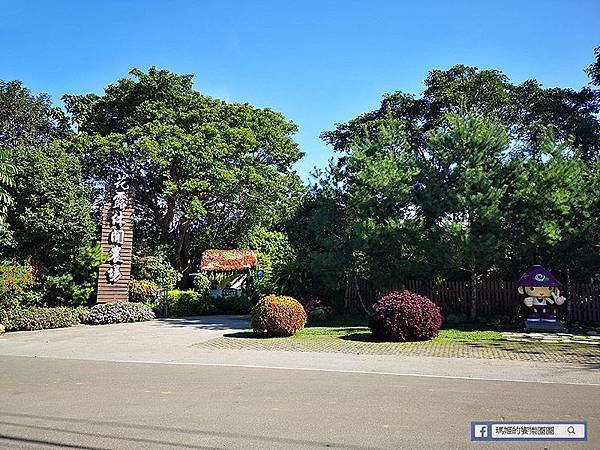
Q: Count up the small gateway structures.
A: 1